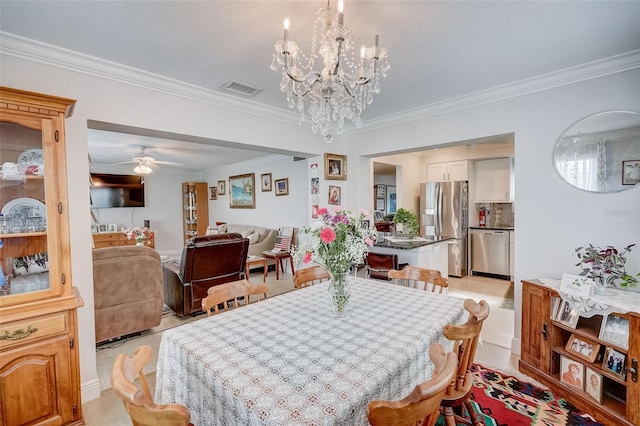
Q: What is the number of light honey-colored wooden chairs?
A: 6